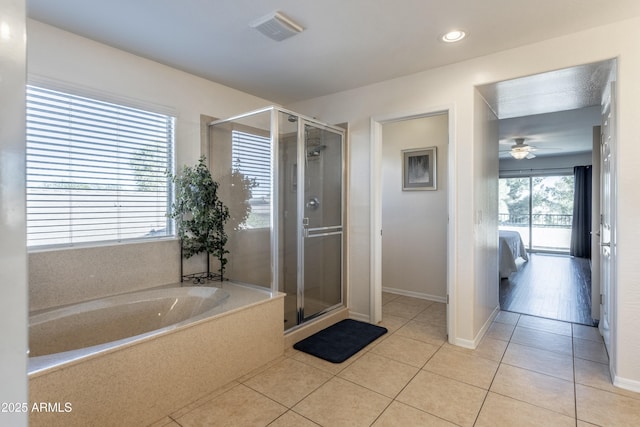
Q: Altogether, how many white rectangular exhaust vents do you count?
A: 1